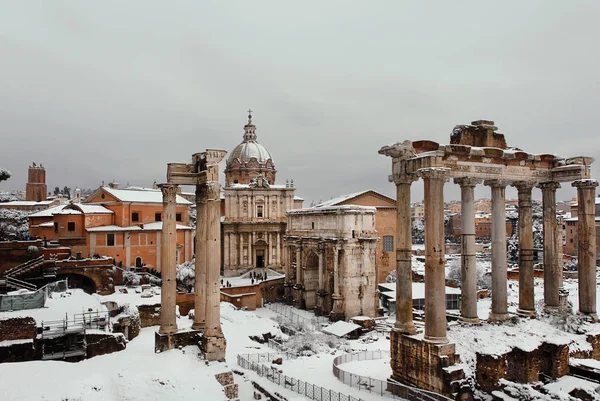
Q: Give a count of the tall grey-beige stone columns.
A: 10